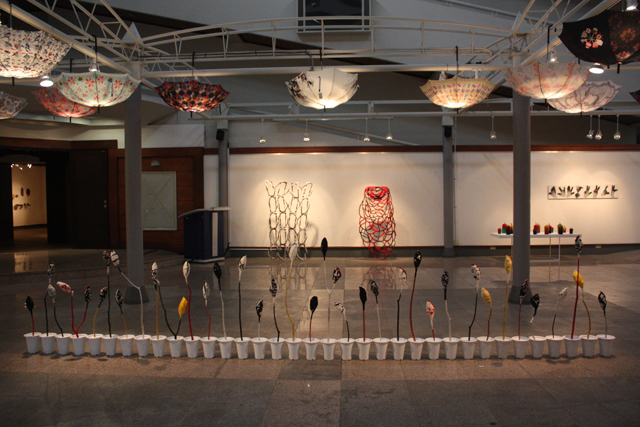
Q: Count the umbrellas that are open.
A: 11